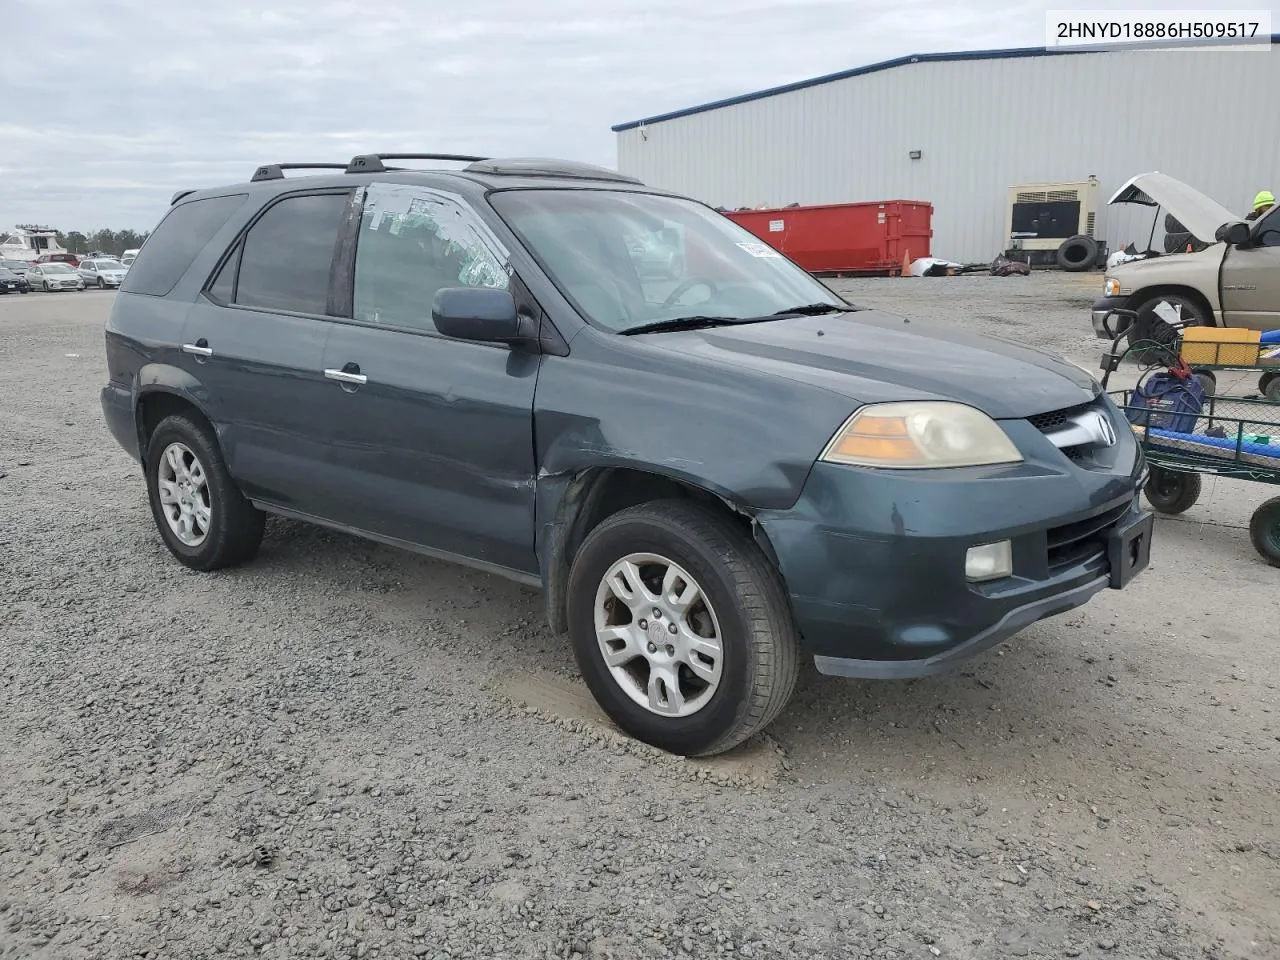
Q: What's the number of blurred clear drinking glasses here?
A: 0